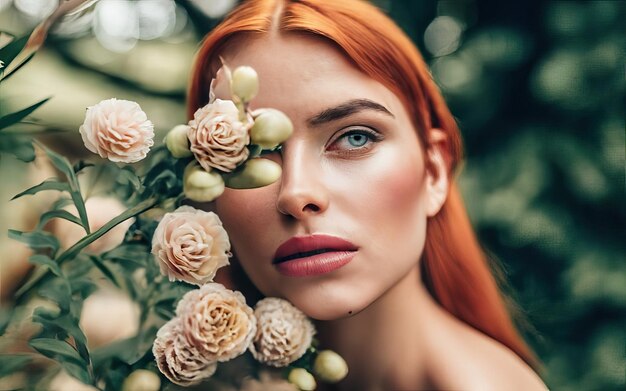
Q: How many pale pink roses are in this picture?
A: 6